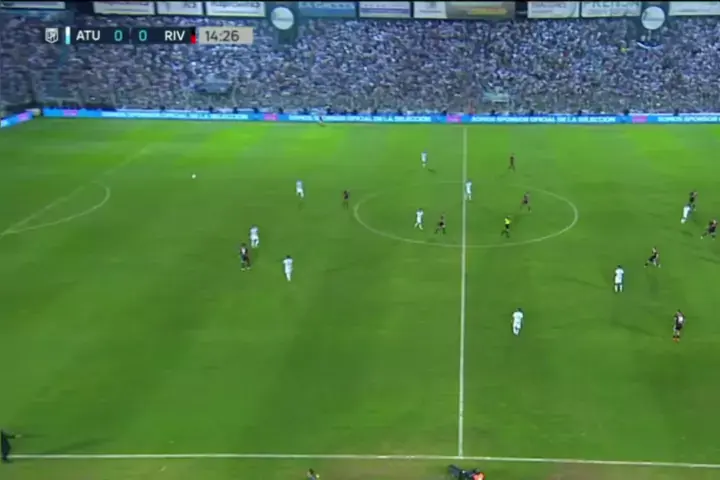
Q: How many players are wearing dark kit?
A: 9